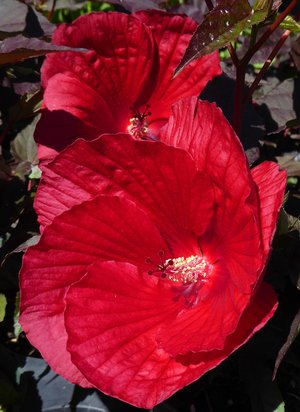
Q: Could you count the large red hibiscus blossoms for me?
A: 2